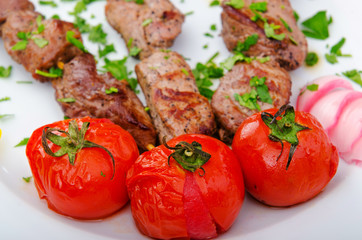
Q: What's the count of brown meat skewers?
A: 3